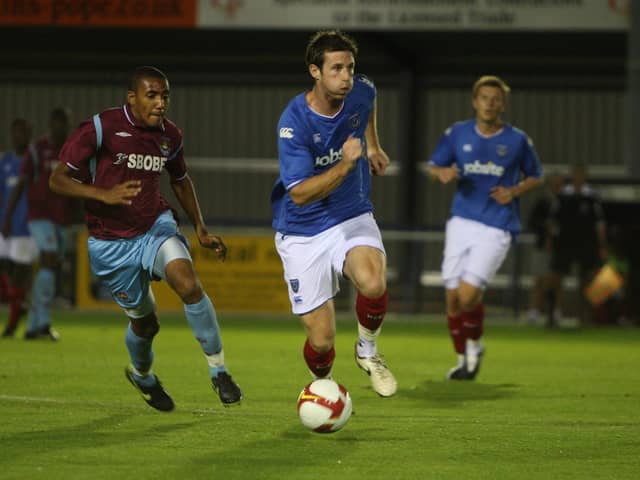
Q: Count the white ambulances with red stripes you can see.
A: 0